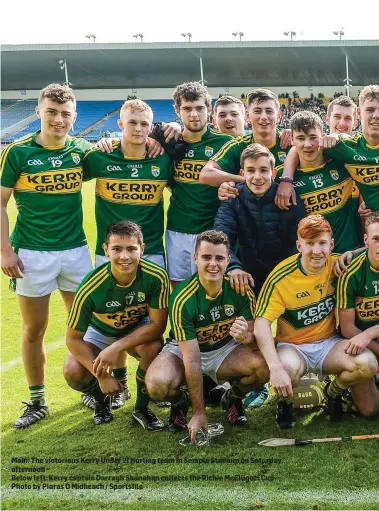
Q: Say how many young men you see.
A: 13